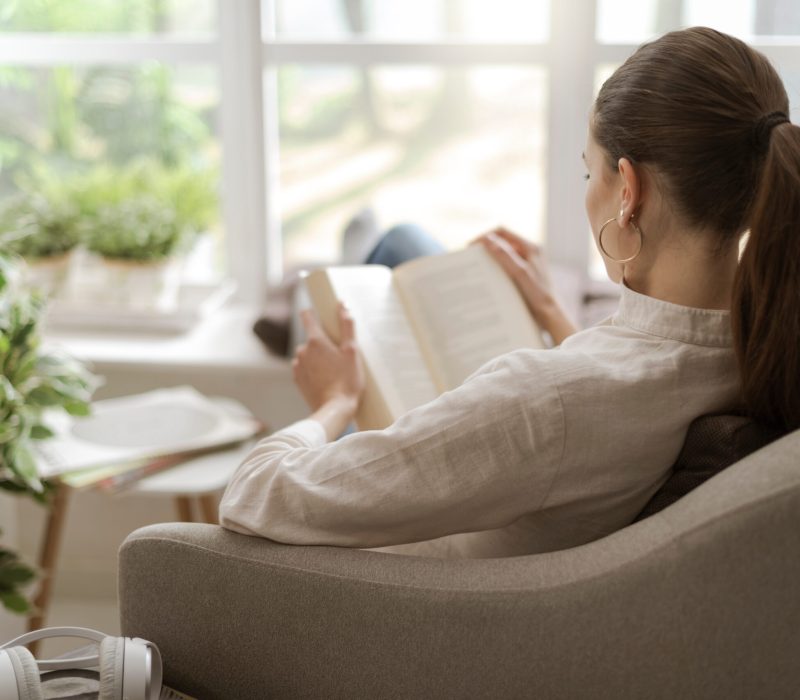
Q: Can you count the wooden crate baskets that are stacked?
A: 0